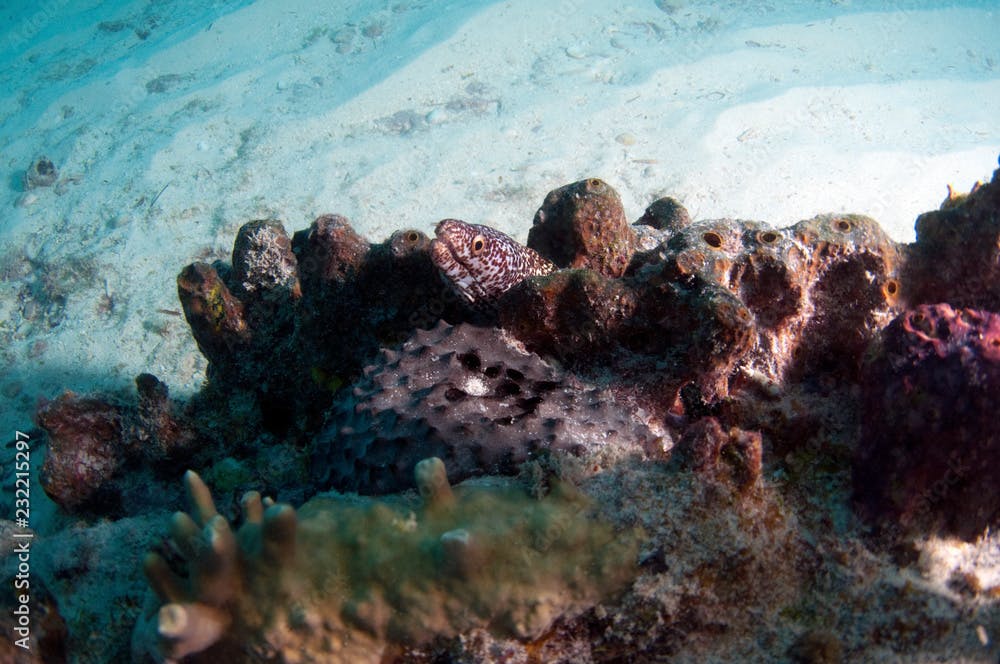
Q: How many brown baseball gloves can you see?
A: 0